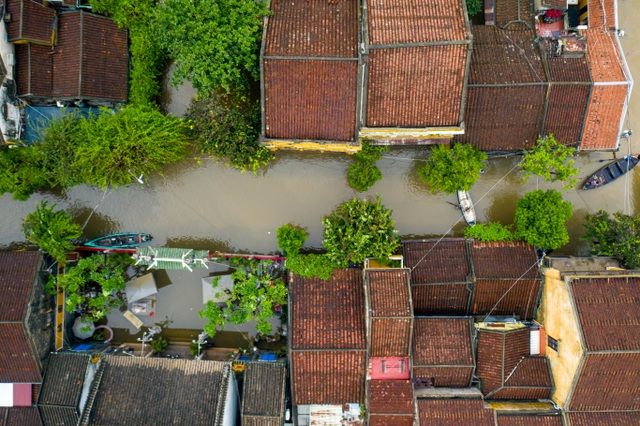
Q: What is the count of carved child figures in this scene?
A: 0